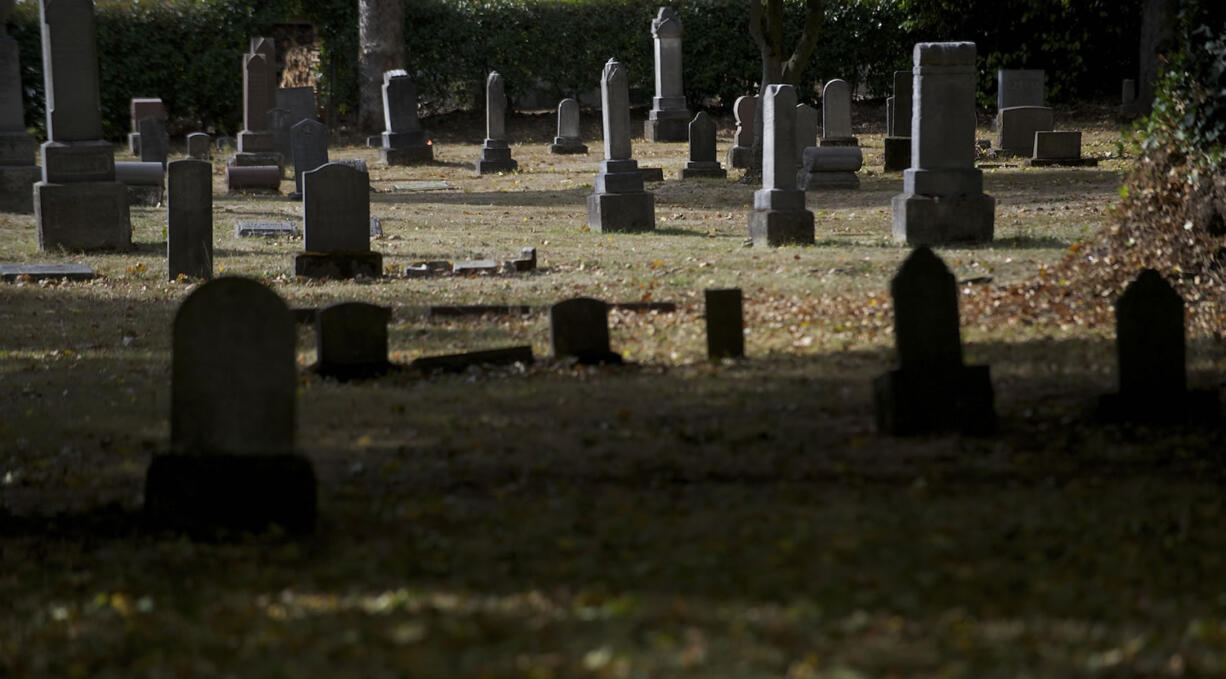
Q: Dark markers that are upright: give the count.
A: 6